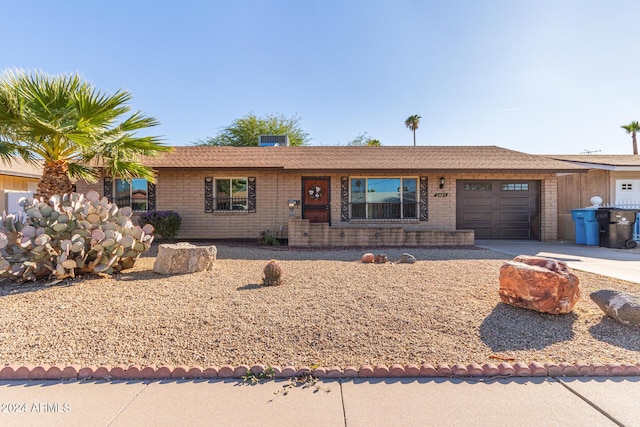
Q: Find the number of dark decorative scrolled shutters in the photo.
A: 6